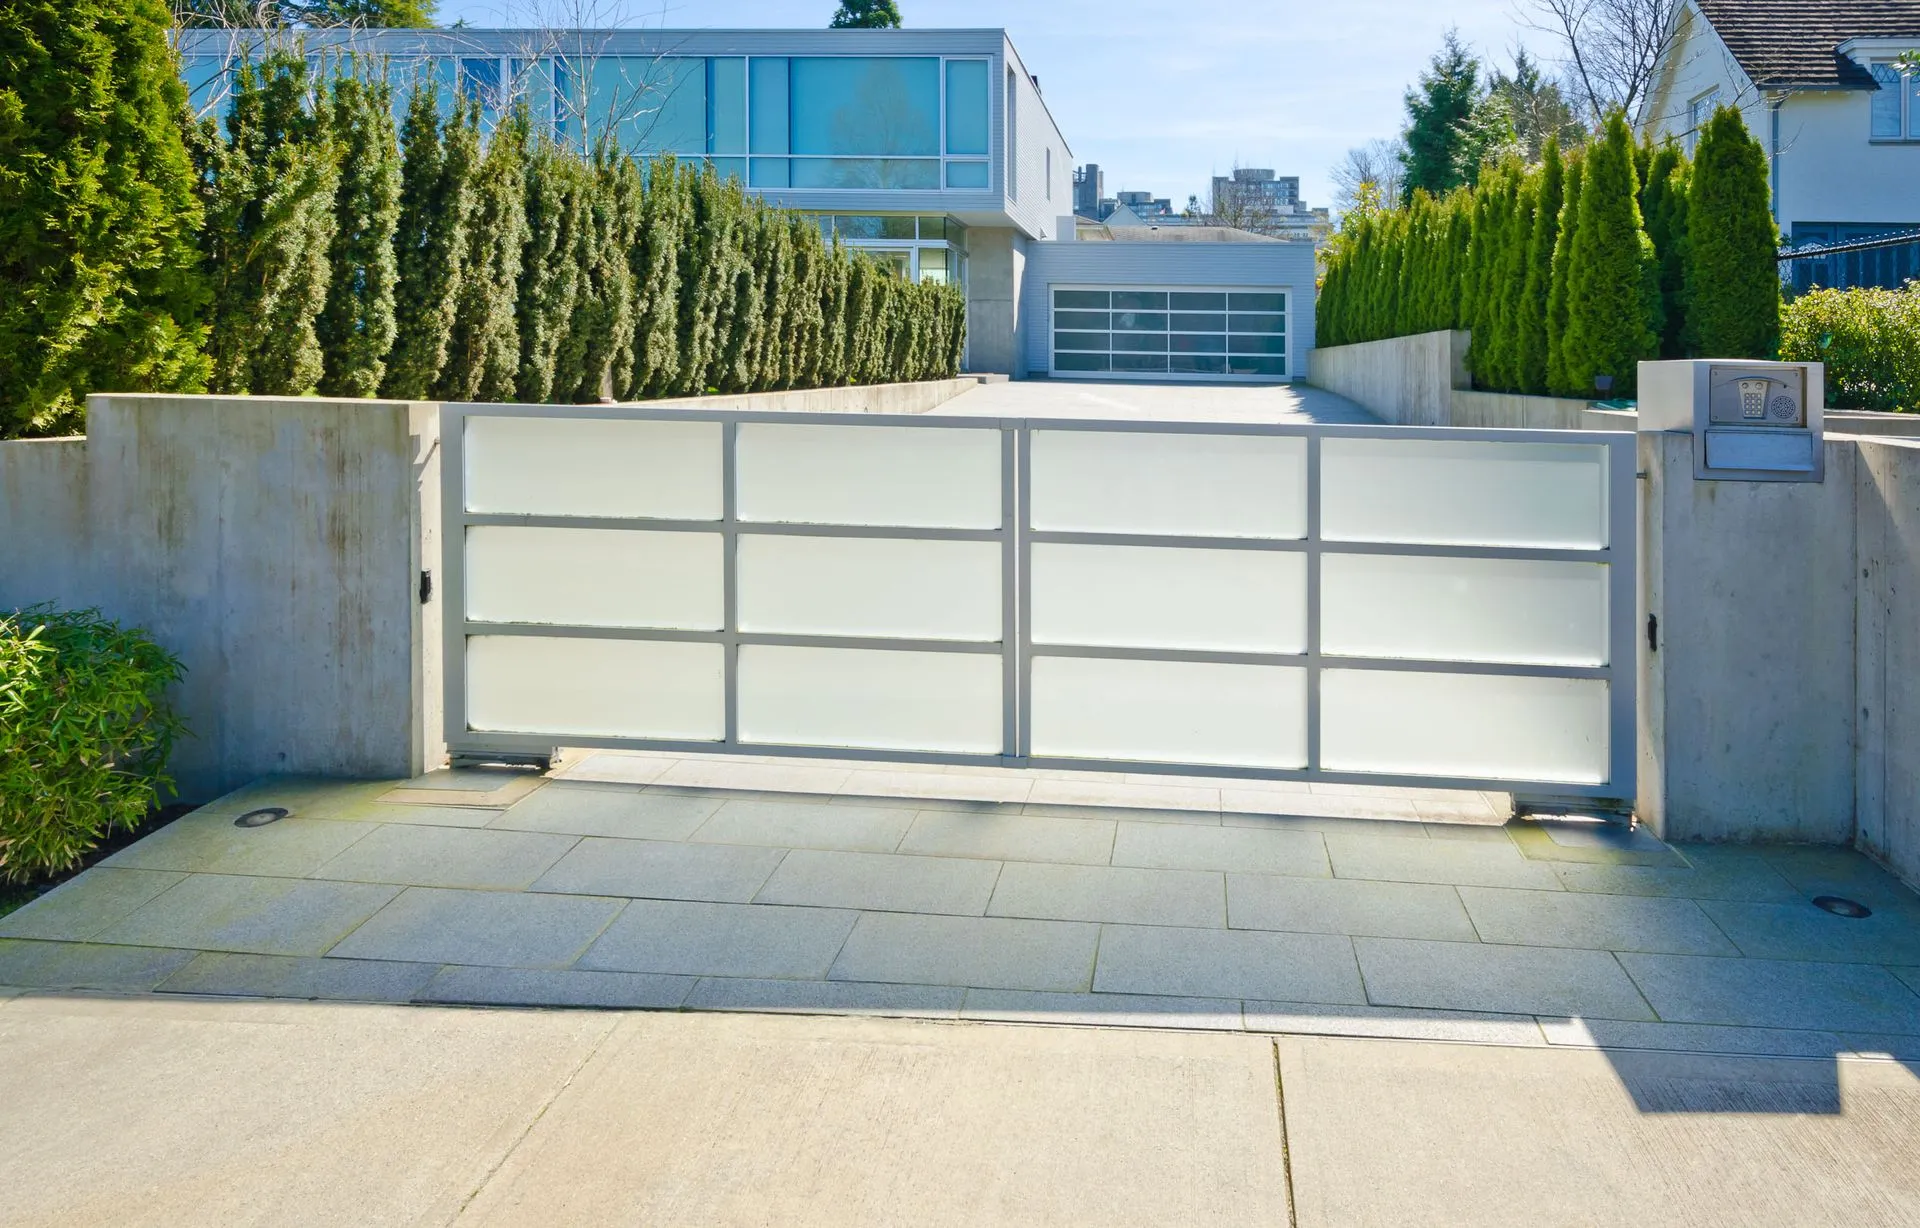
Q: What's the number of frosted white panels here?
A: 12